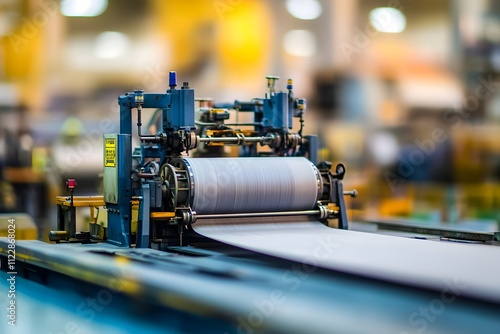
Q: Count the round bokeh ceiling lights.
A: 5